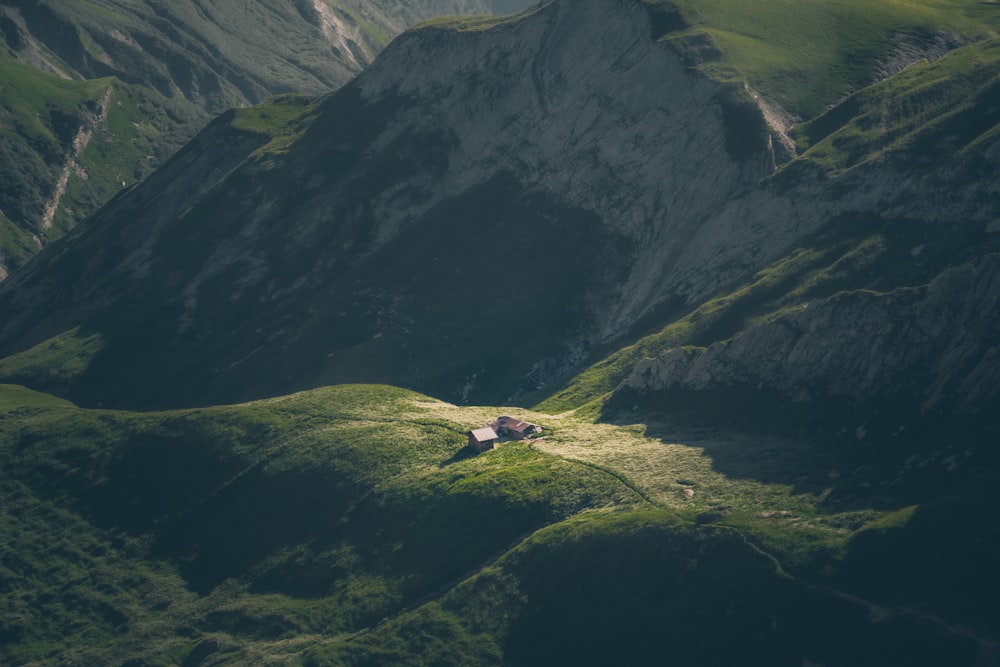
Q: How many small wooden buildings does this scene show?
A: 2